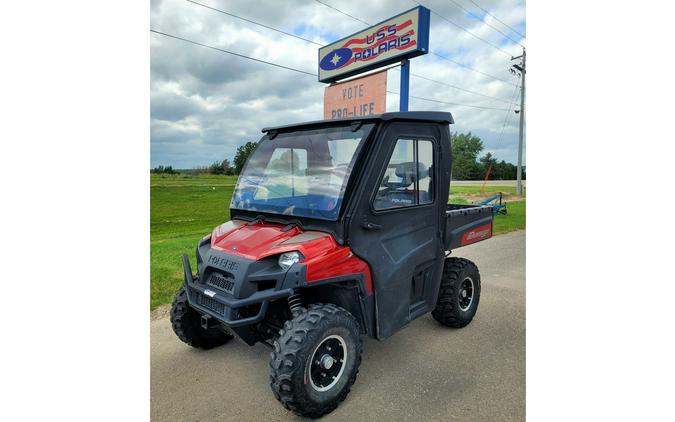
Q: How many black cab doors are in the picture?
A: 1